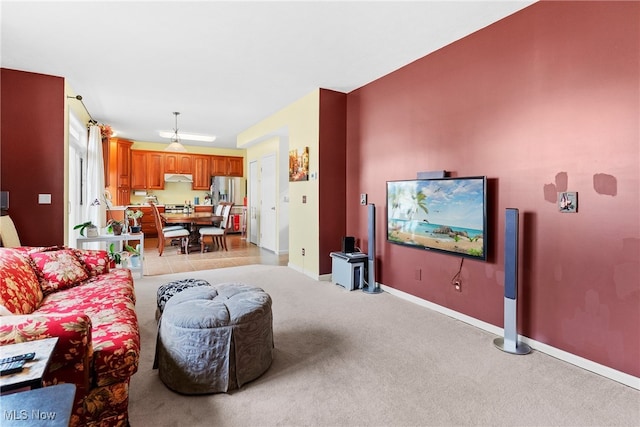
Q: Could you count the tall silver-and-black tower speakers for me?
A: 2